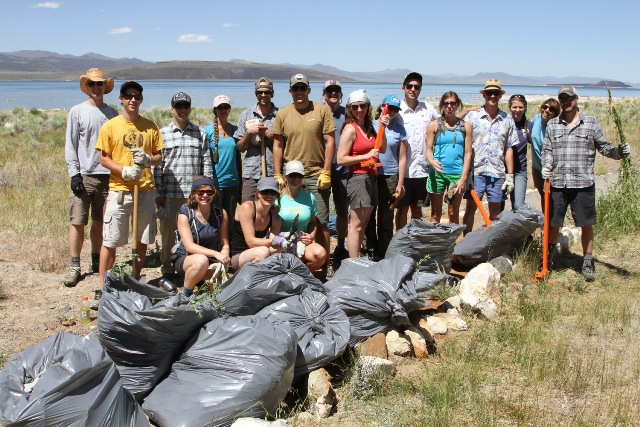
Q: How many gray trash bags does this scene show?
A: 8